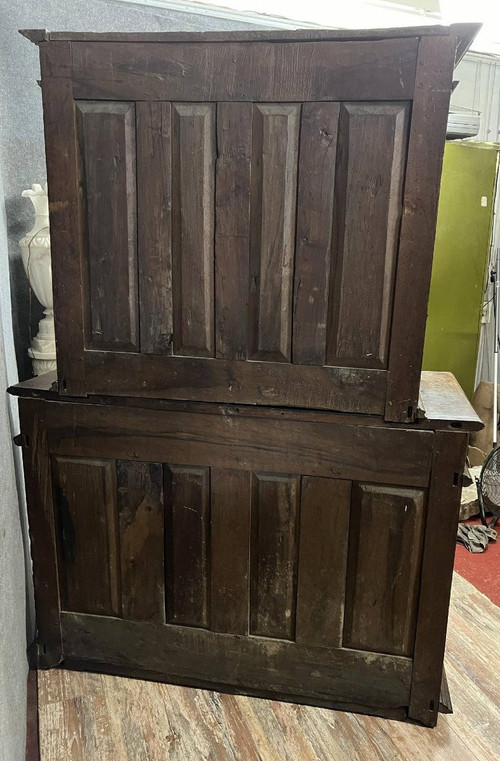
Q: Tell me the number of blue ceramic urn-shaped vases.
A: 0